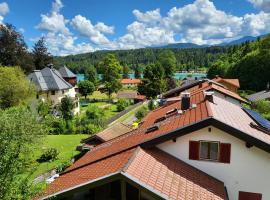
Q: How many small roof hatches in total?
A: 3